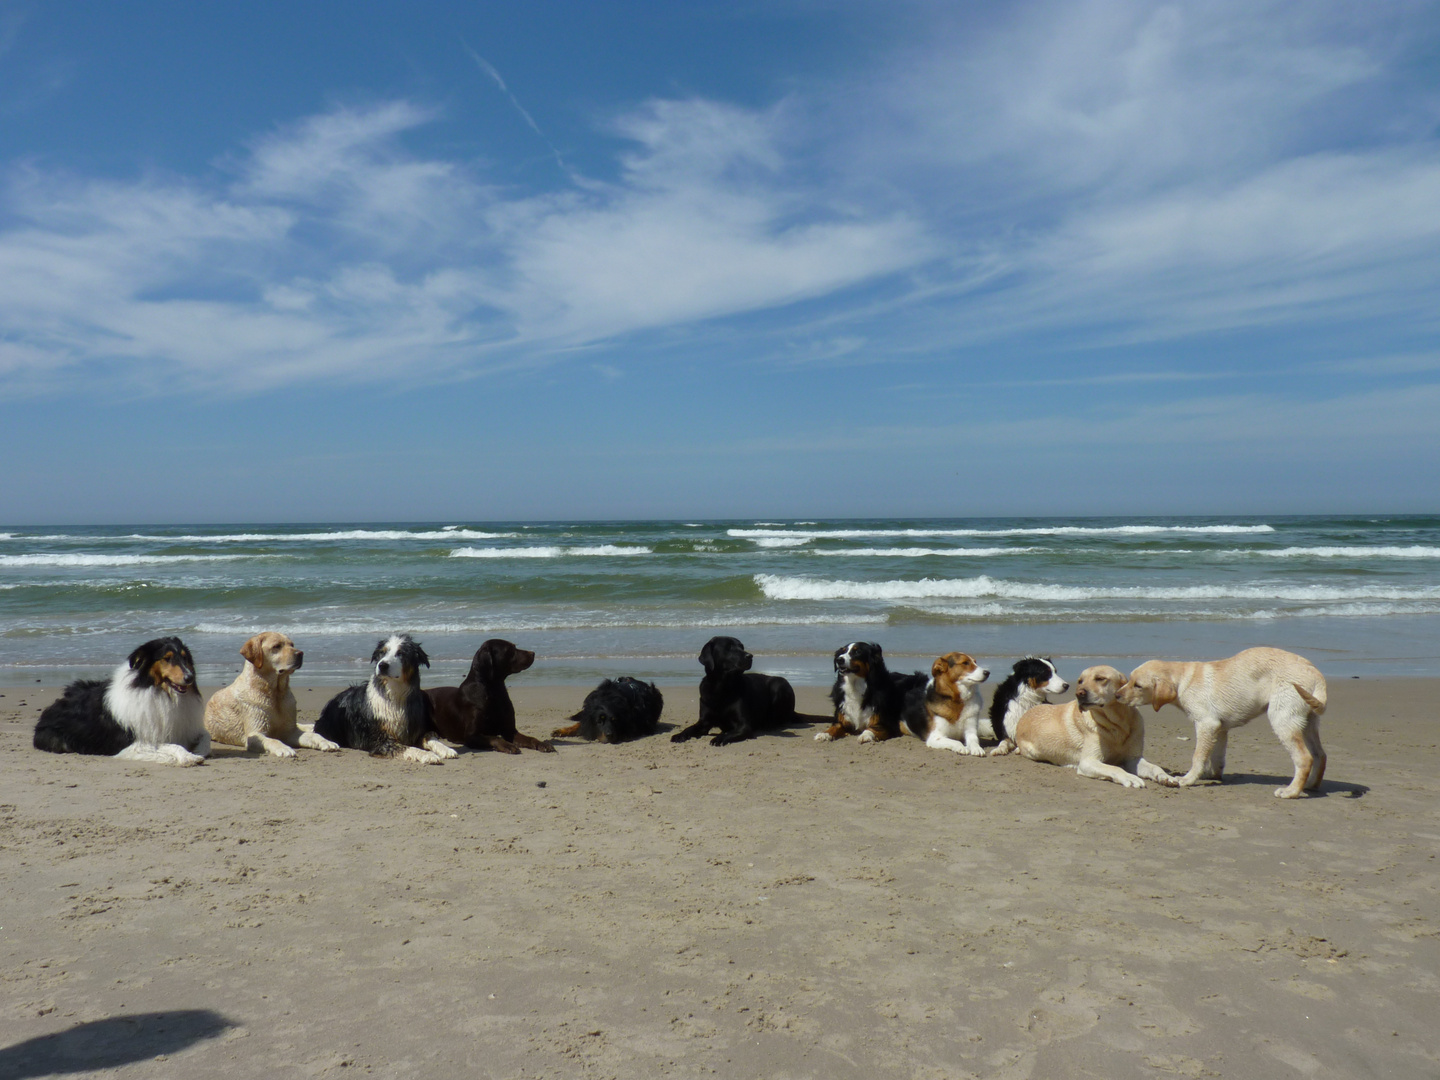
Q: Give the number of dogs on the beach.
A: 11